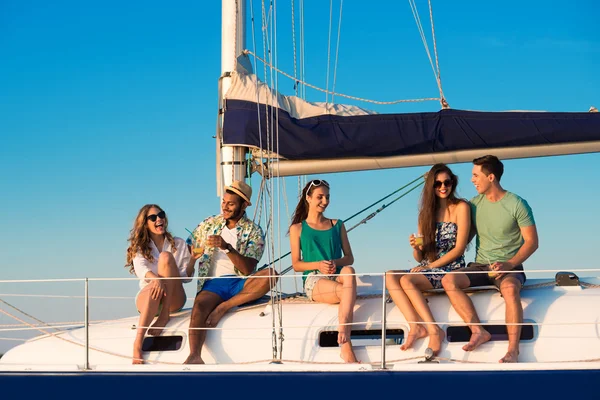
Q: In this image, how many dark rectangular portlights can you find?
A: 3